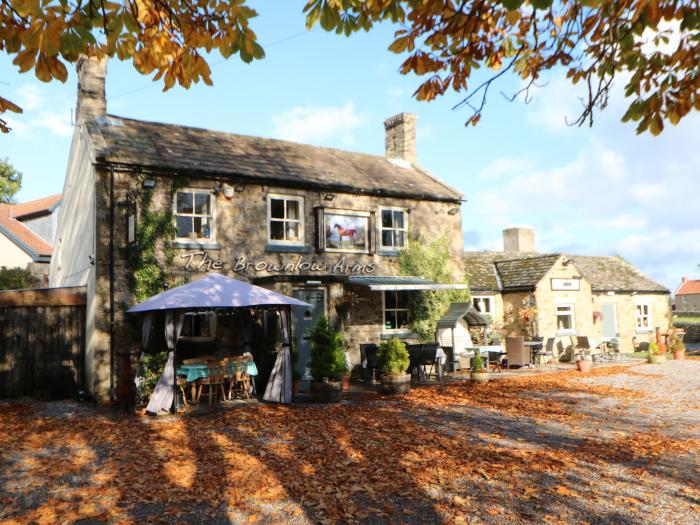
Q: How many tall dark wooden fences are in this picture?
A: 1